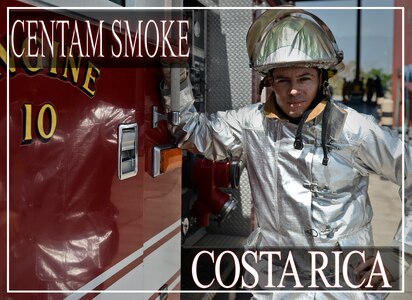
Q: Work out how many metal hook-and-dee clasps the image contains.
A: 3